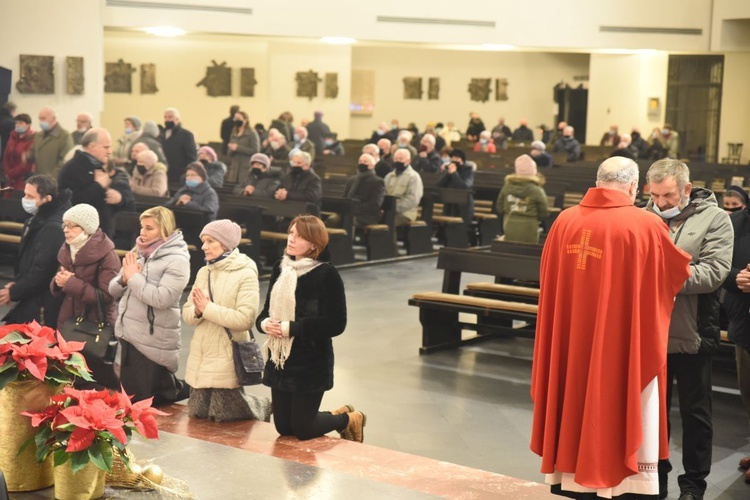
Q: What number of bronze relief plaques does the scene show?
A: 12